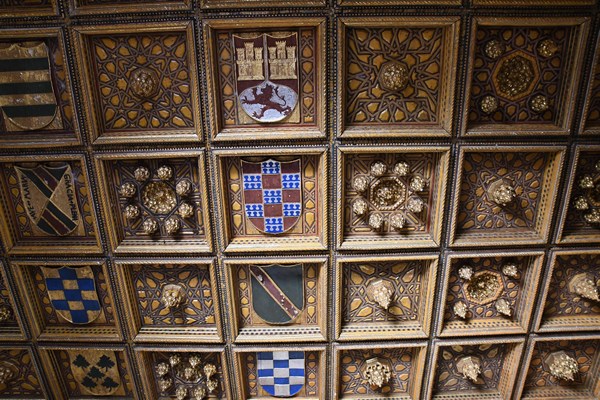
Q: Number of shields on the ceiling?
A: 8